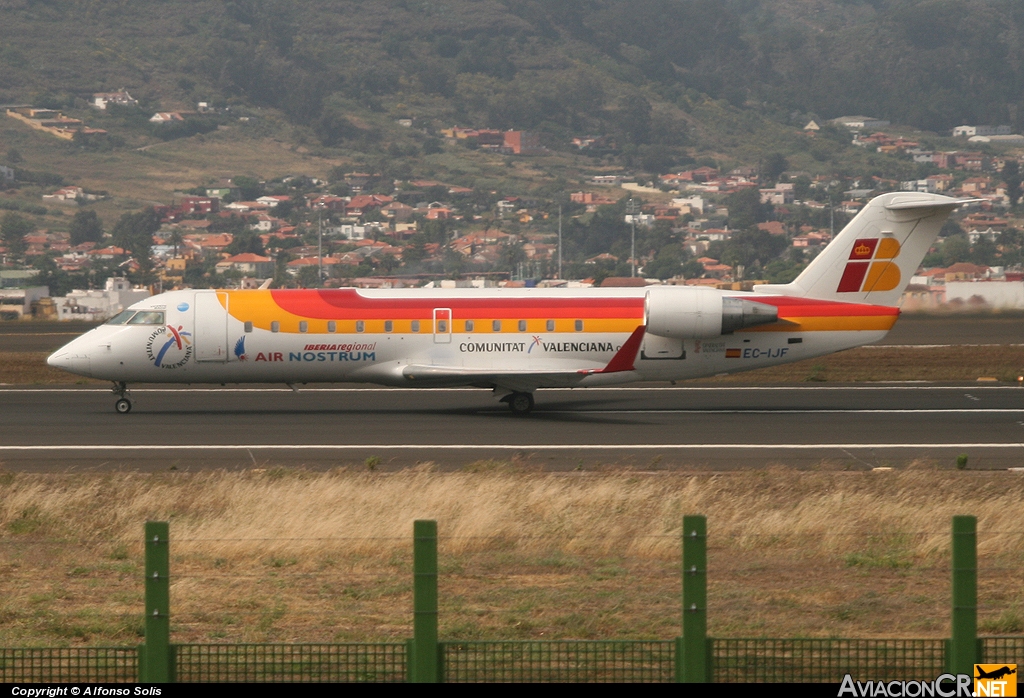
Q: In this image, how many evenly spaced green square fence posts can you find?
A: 4